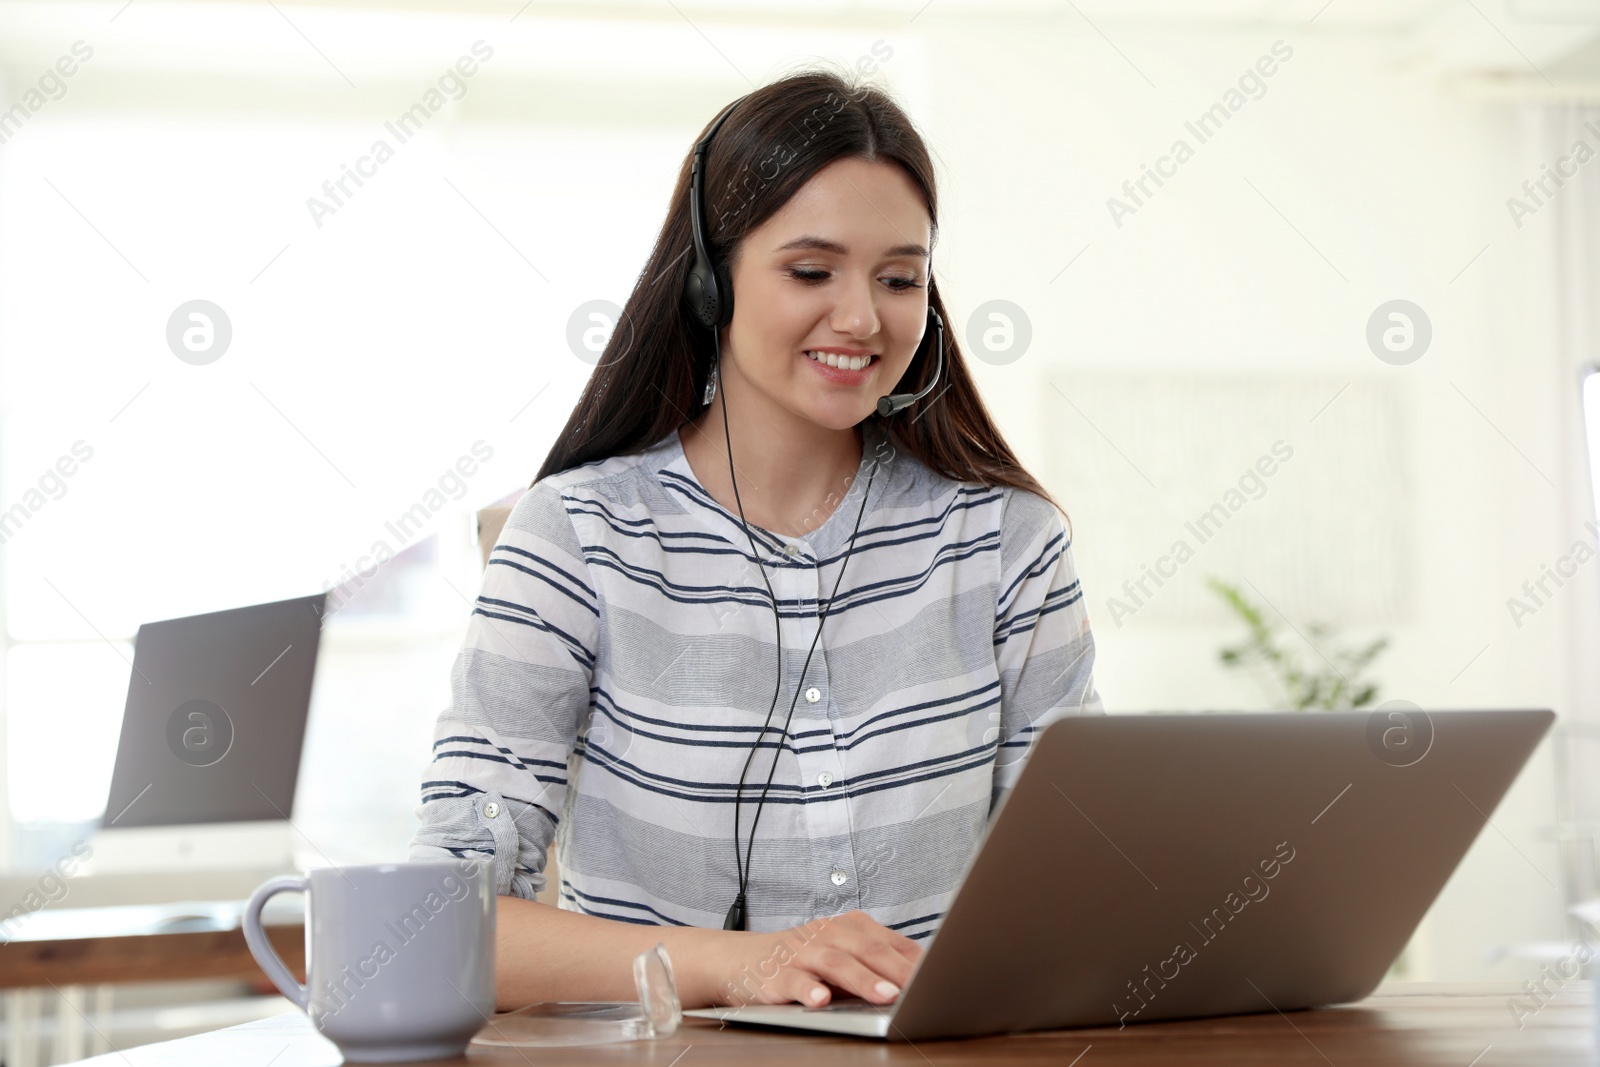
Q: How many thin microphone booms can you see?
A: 1